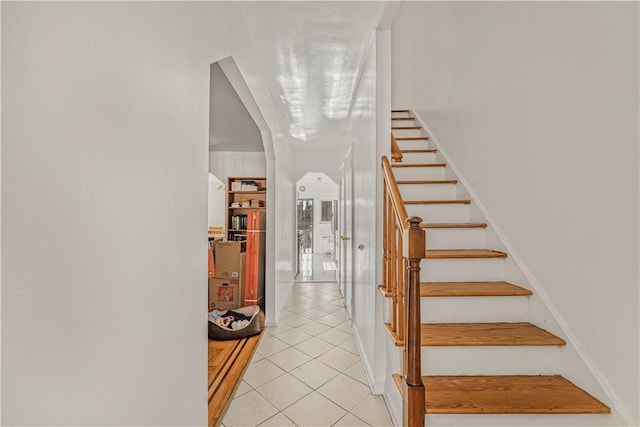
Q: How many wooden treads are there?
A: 13